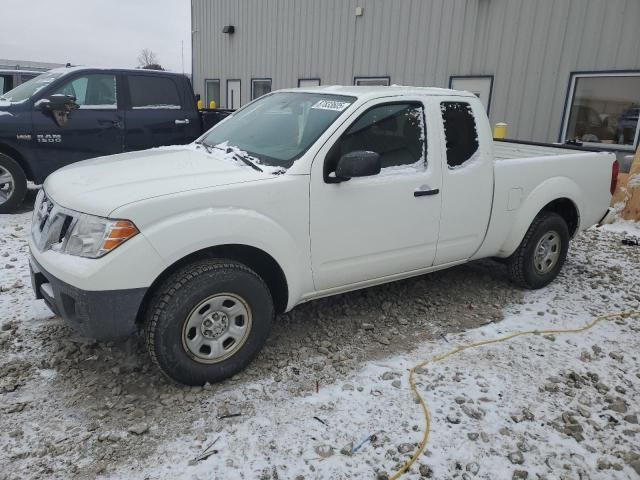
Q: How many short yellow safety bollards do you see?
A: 3